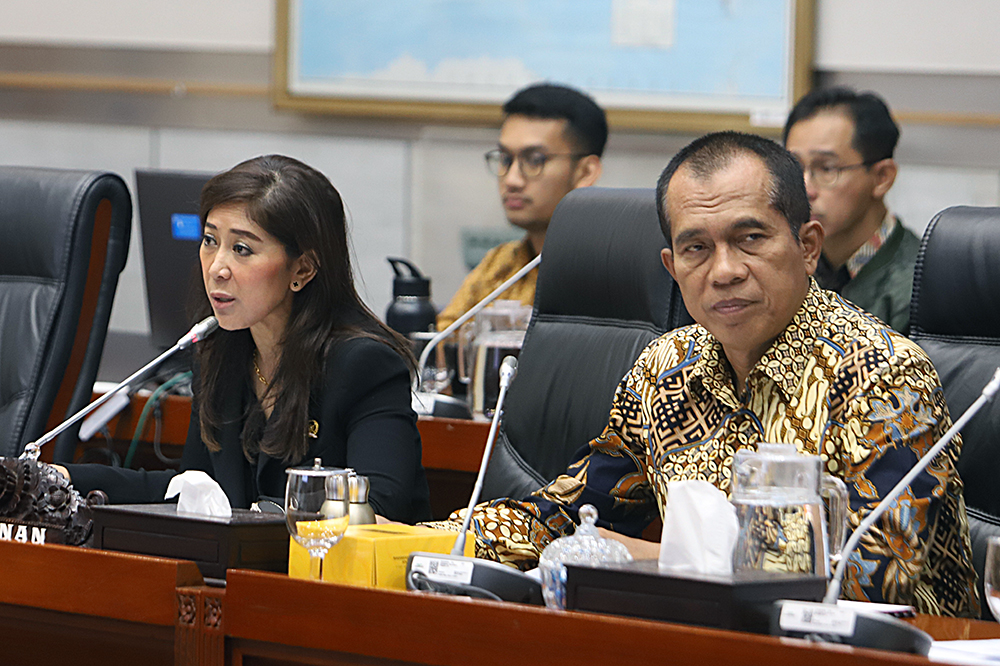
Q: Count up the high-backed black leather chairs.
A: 3